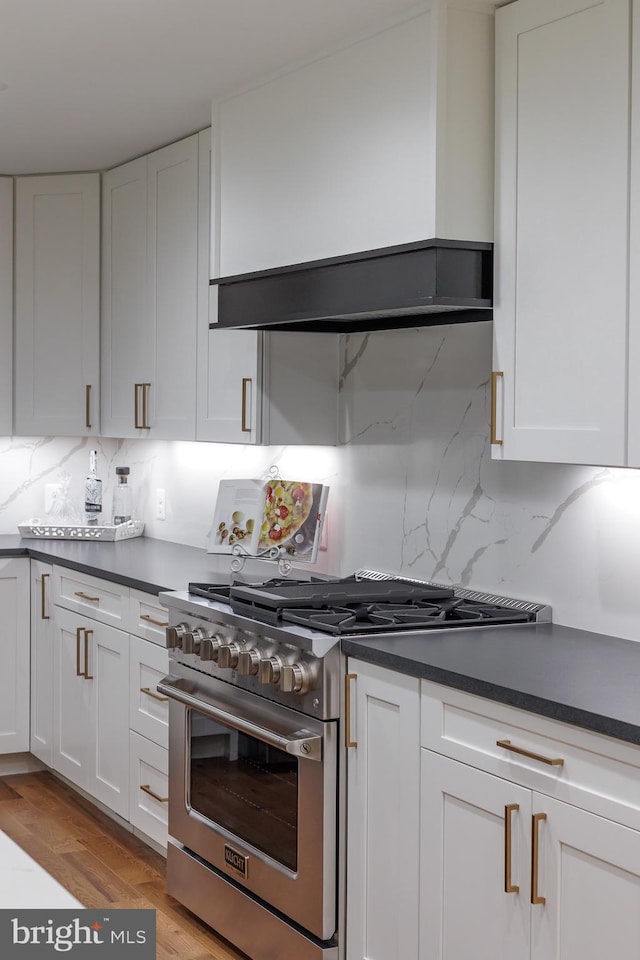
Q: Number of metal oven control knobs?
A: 7